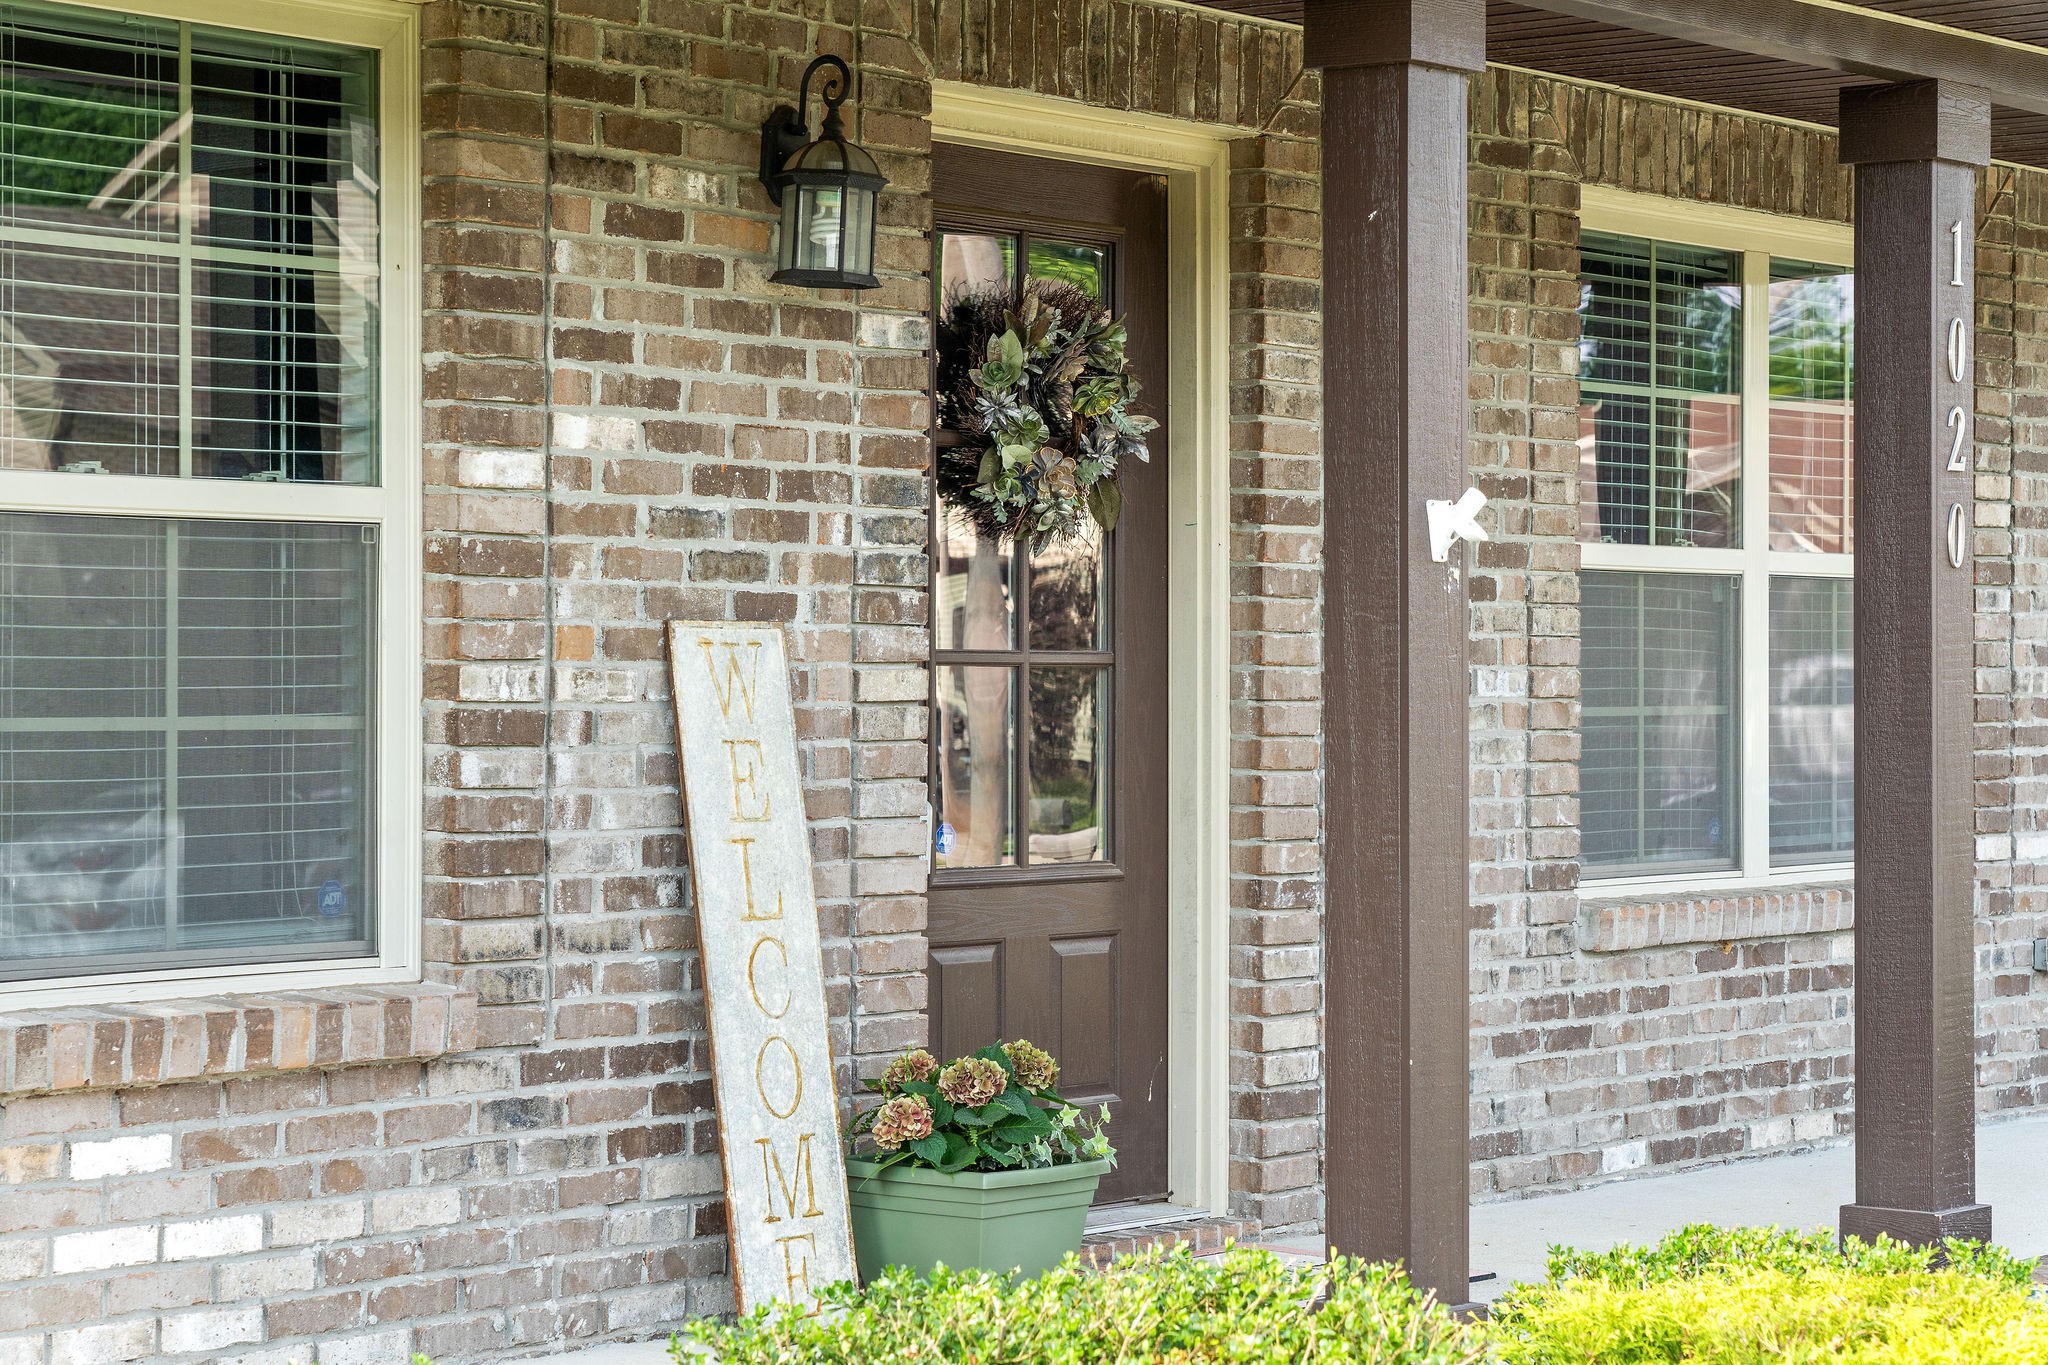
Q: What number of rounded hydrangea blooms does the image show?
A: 4